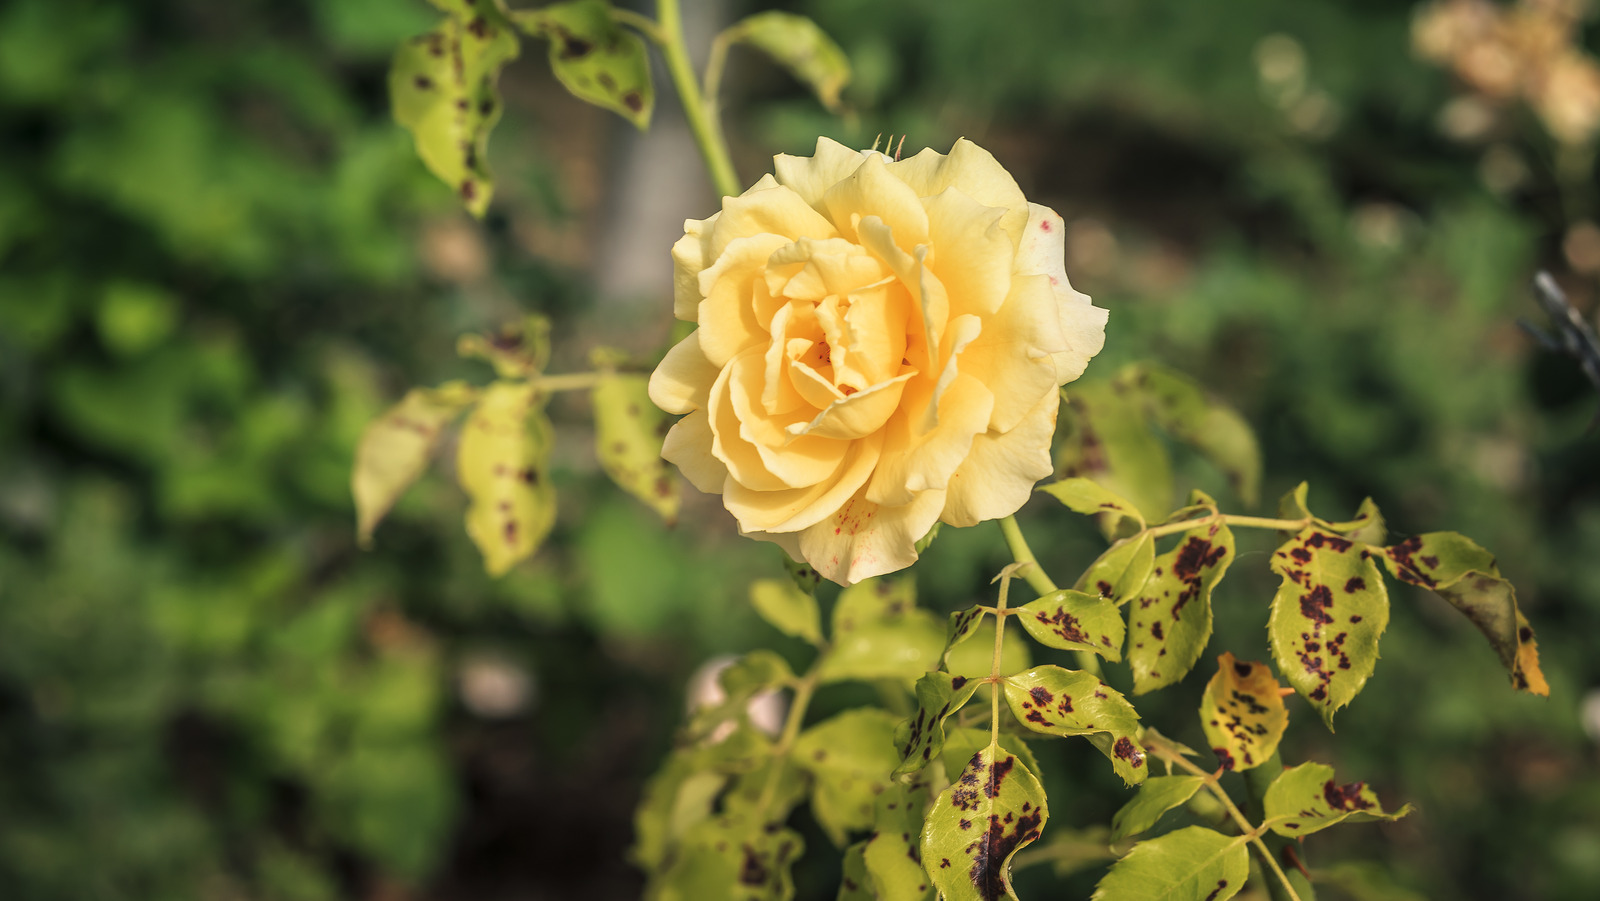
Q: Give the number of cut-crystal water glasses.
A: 0